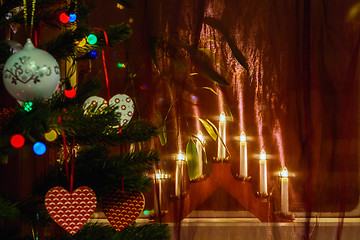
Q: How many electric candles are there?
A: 7